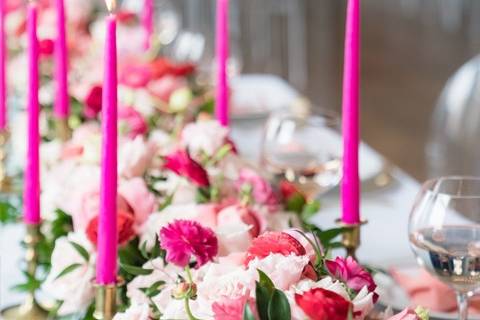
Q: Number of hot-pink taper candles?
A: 7